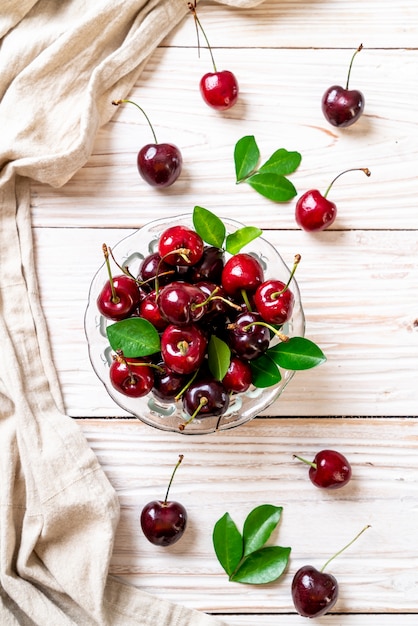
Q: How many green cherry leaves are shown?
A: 12